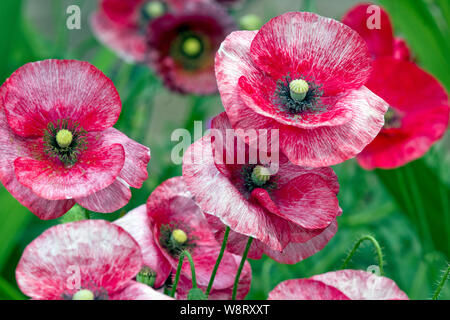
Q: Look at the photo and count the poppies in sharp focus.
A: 3